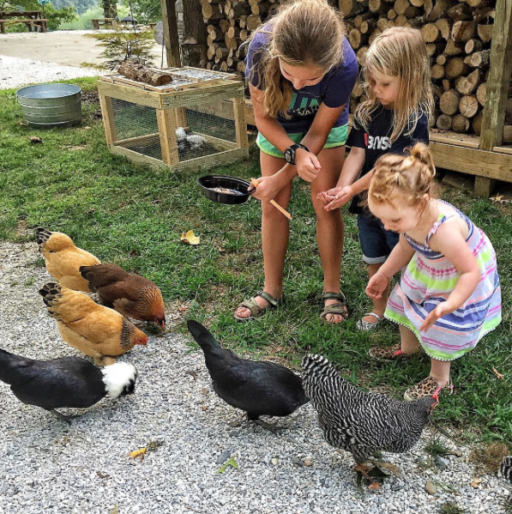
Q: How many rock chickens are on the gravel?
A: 1